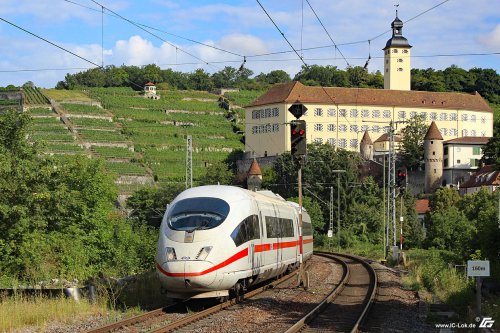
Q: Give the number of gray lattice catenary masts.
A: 3